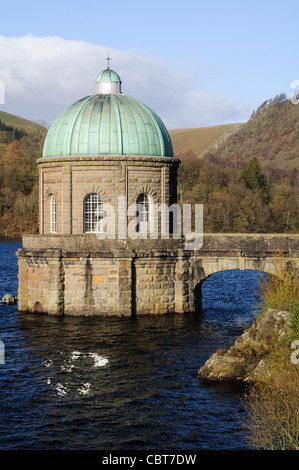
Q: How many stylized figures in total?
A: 0